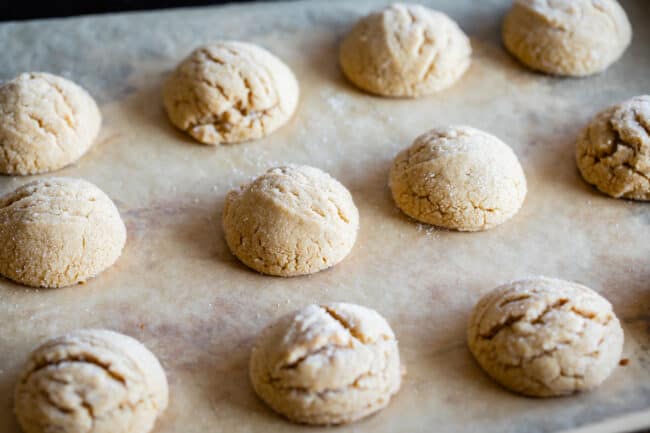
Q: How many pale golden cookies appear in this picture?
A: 11